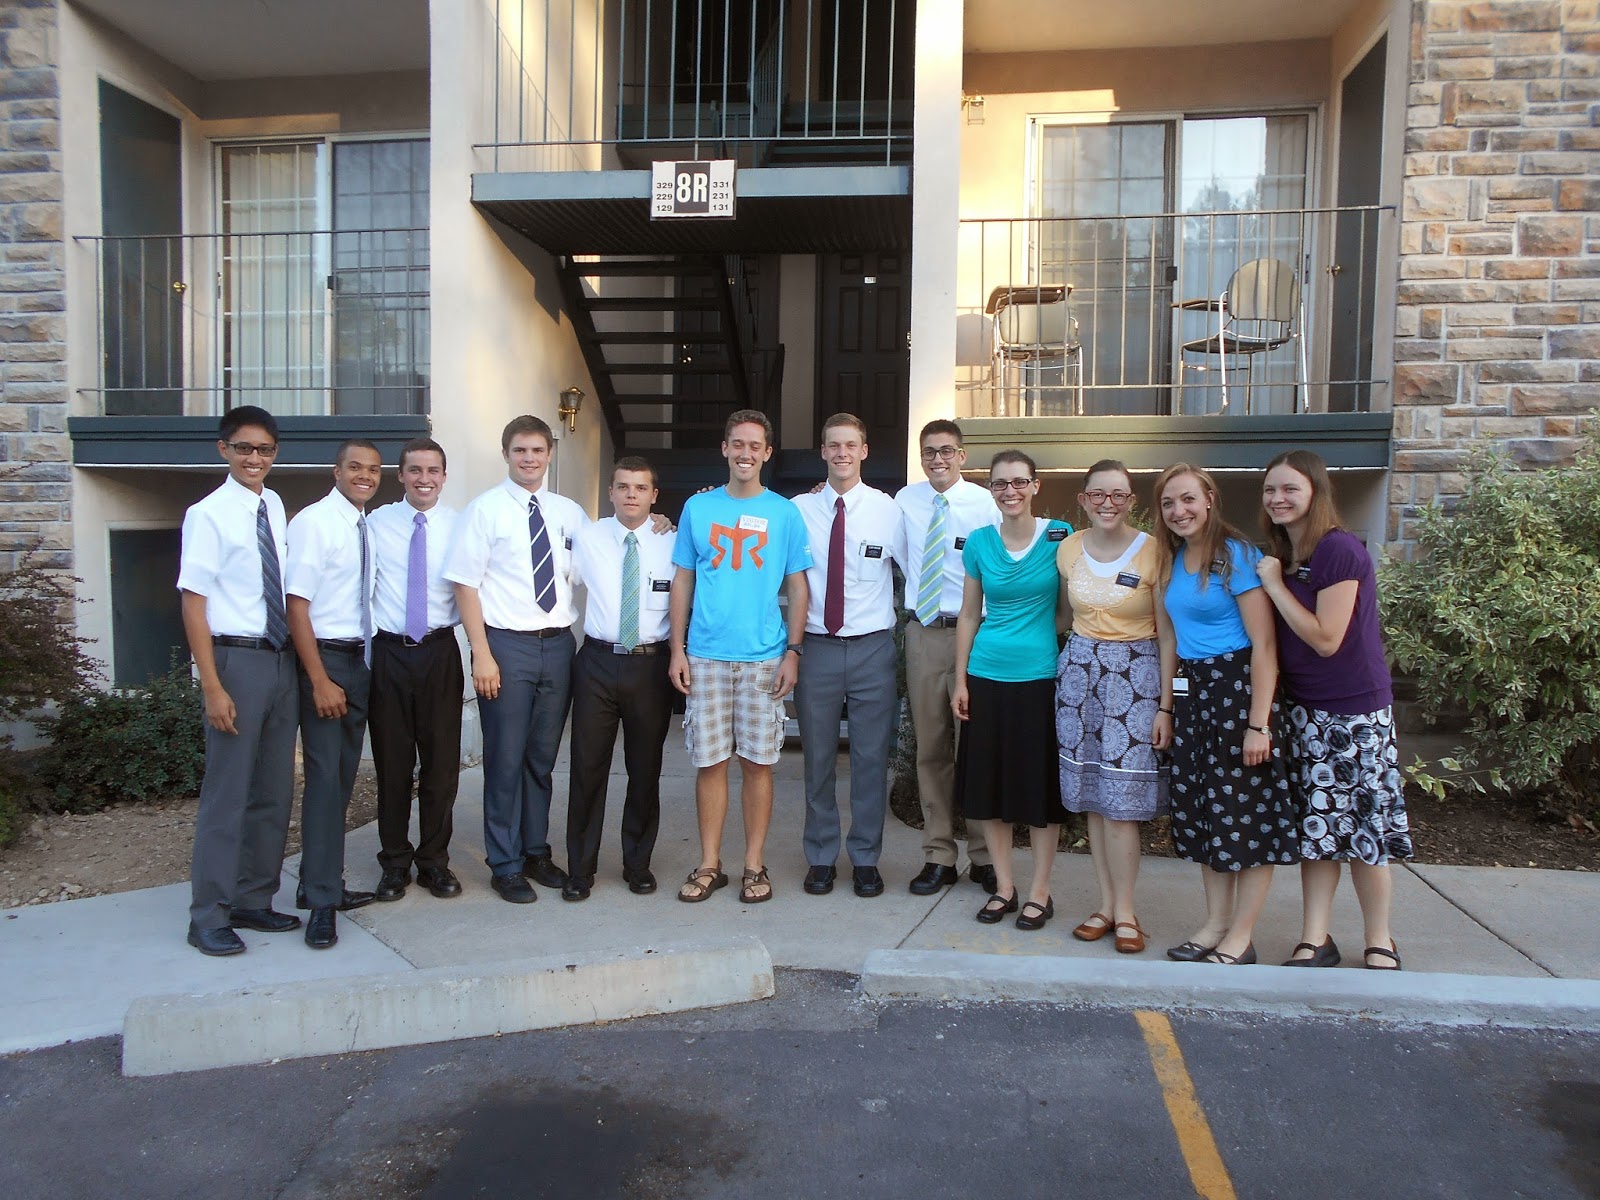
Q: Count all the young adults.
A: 12